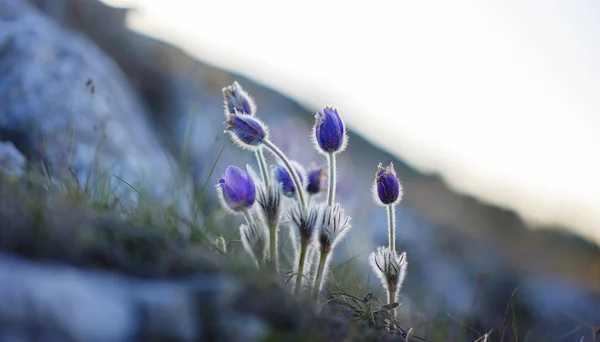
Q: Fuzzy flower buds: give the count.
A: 7